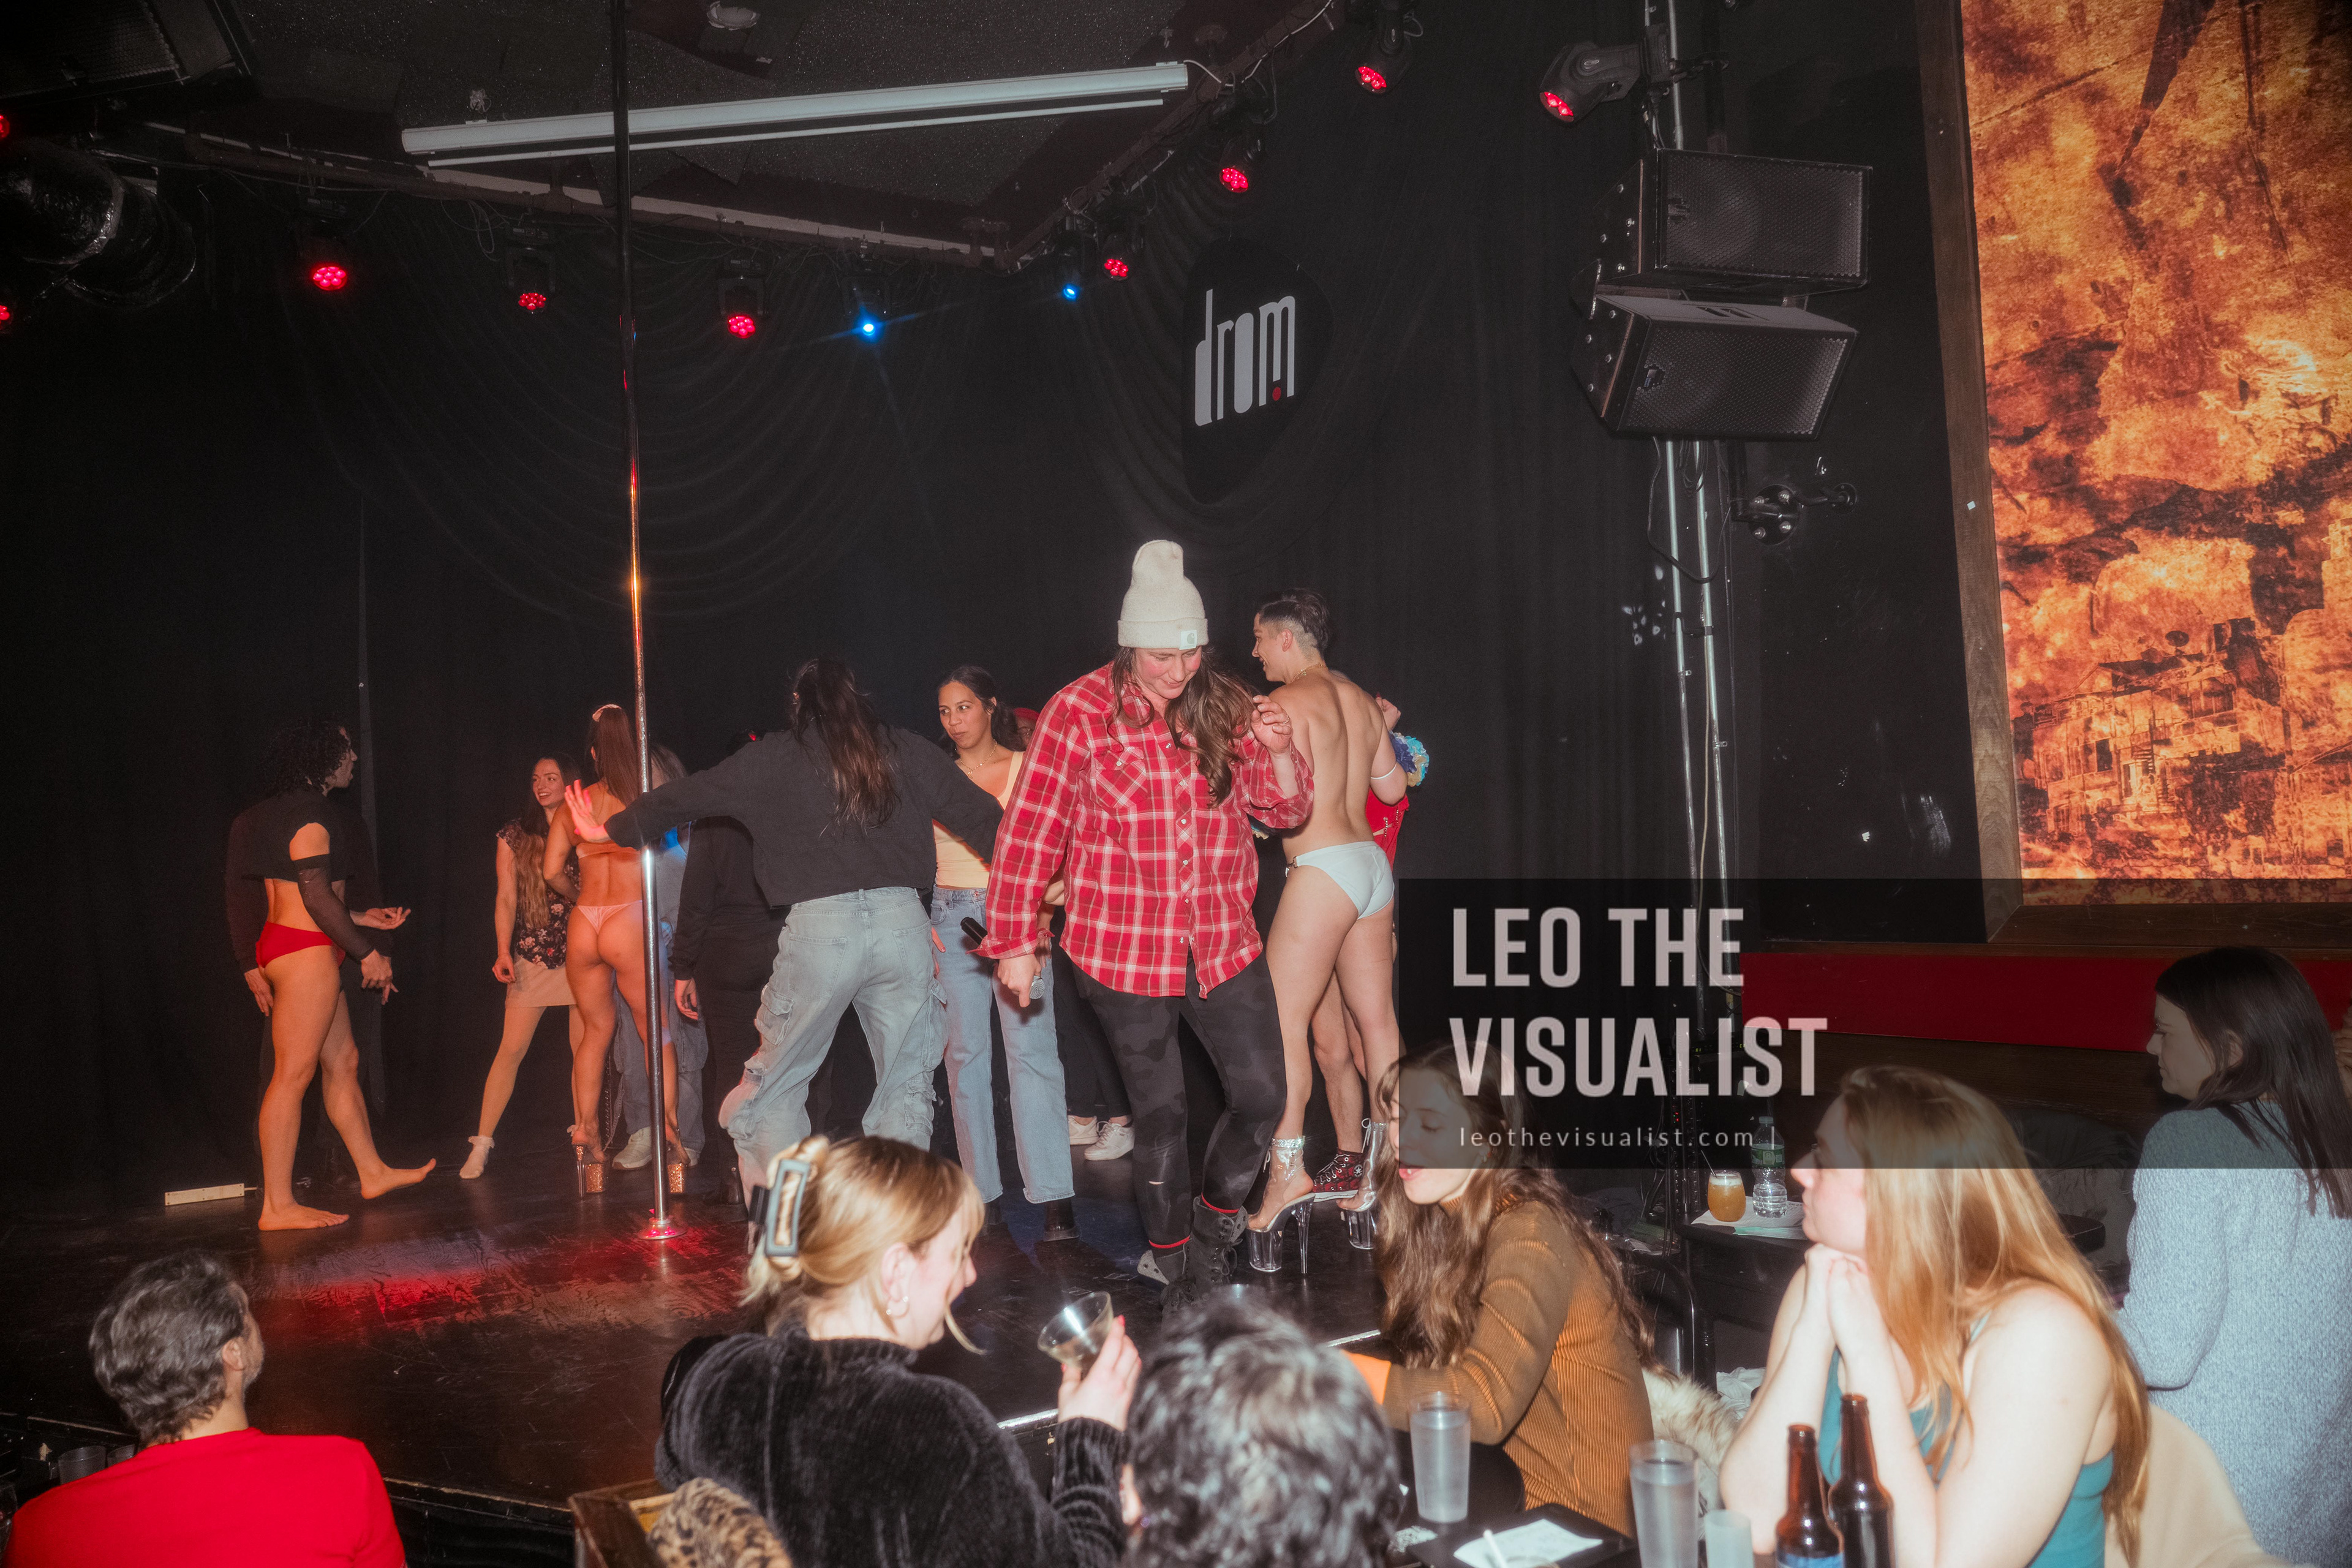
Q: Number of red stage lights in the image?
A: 9